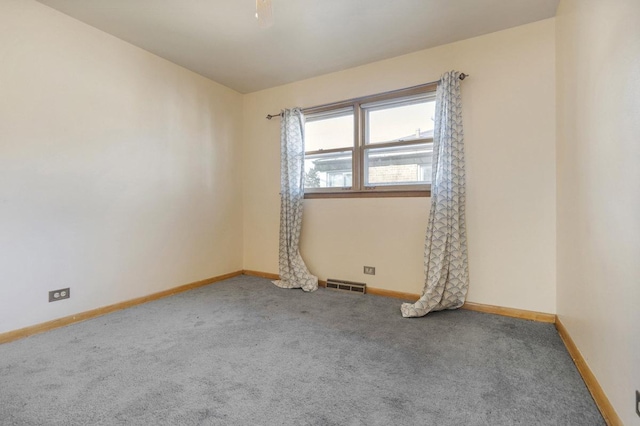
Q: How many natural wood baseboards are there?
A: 3